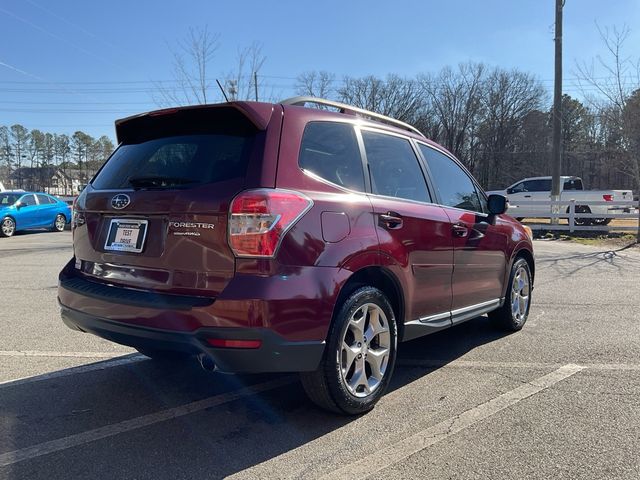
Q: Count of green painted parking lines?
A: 0